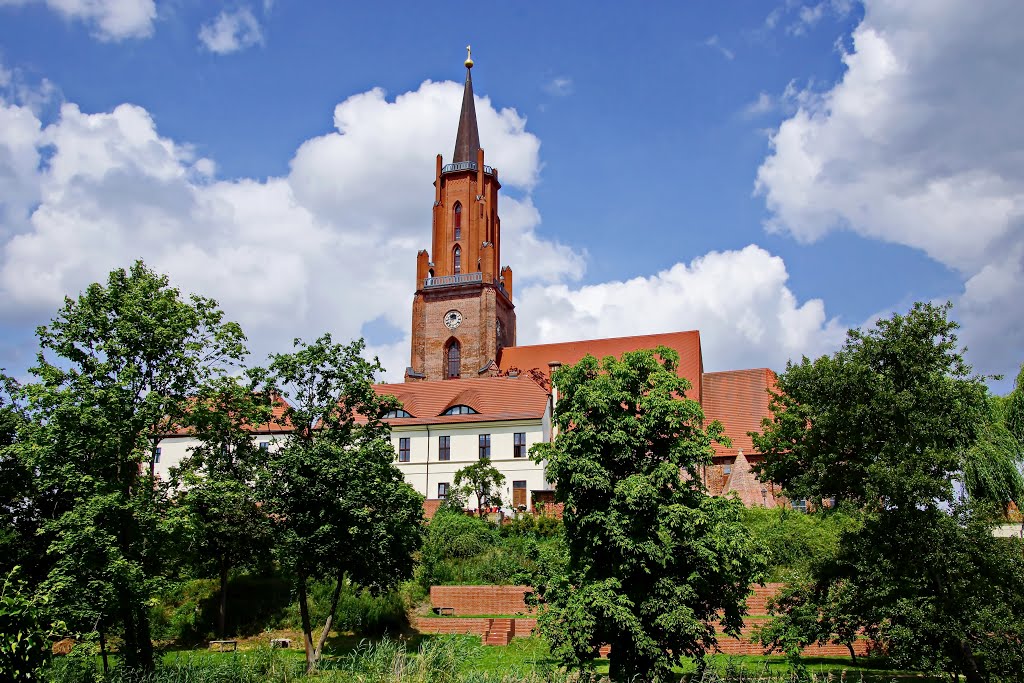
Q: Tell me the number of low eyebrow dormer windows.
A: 2